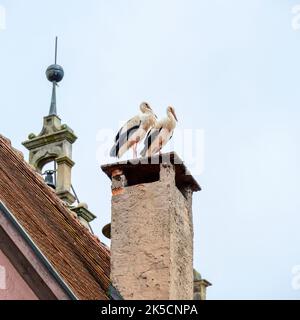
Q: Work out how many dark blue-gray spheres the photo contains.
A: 1